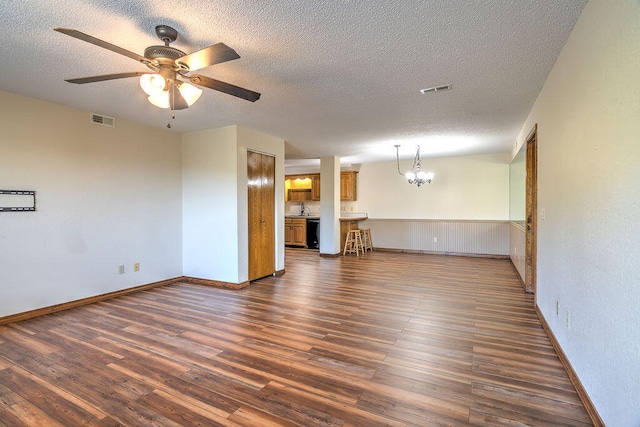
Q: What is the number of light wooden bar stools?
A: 2